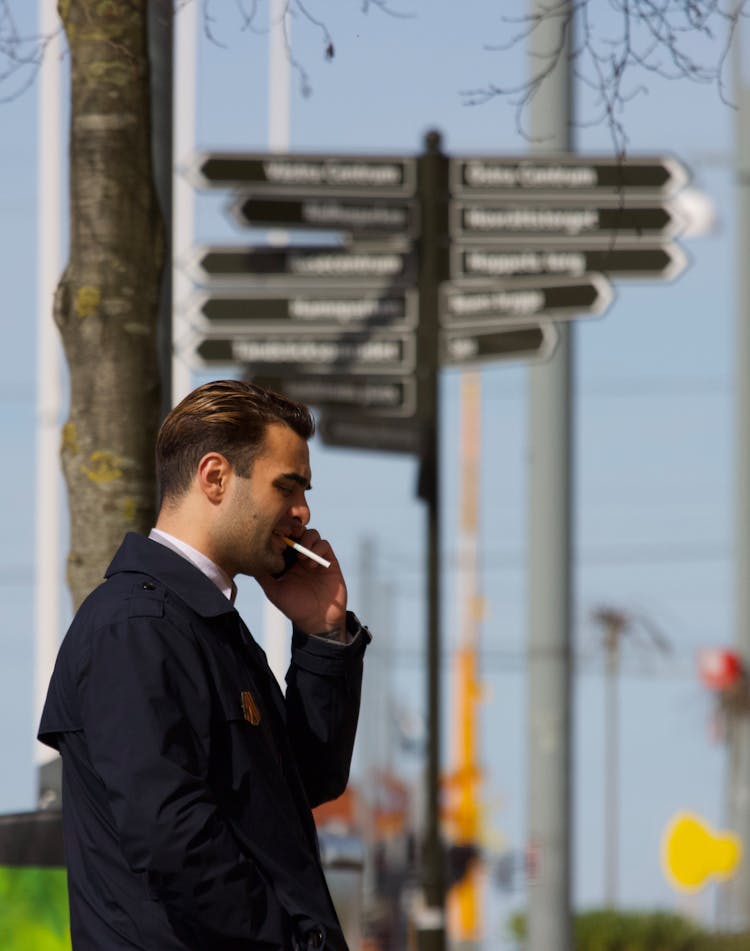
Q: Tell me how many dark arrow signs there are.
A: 12